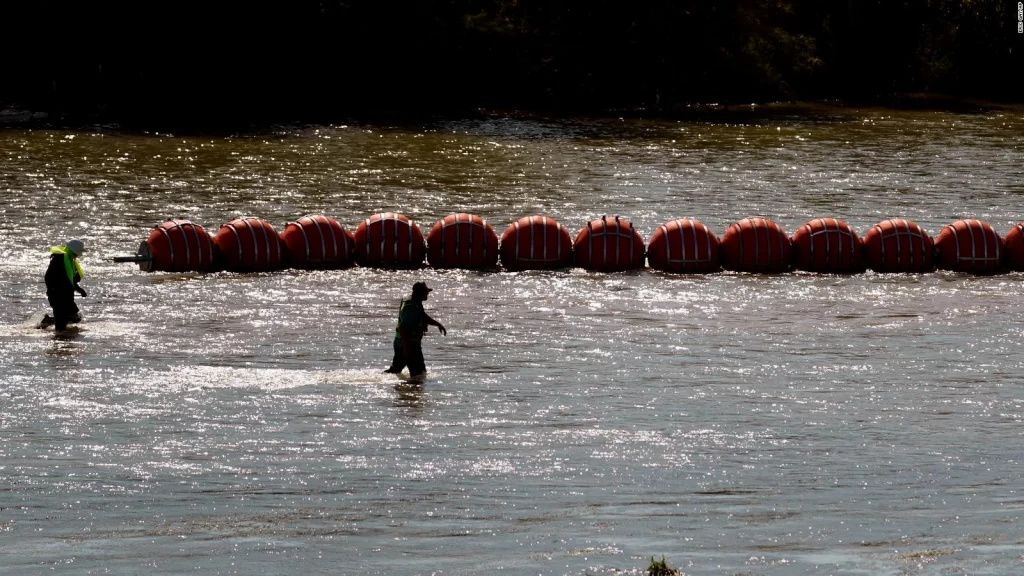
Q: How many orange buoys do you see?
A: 13